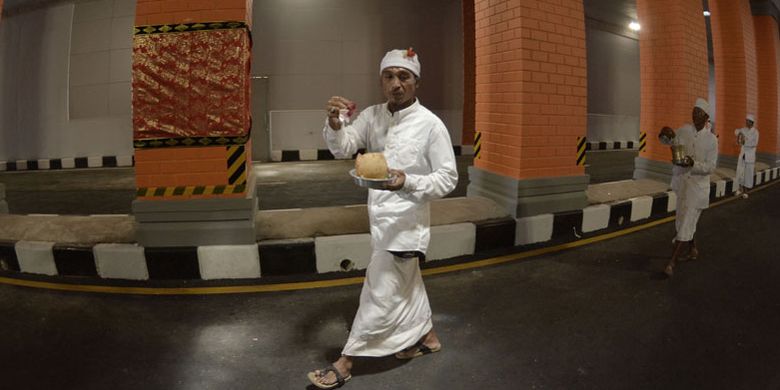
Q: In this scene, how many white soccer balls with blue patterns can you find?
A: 0